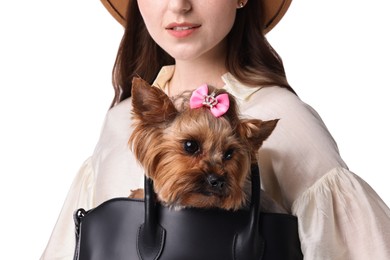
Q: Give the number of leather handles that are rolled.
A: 2